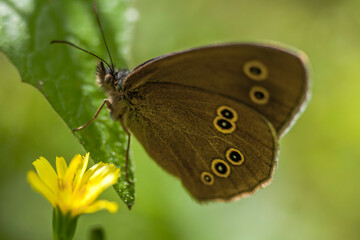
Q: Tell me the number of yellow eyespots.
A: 7